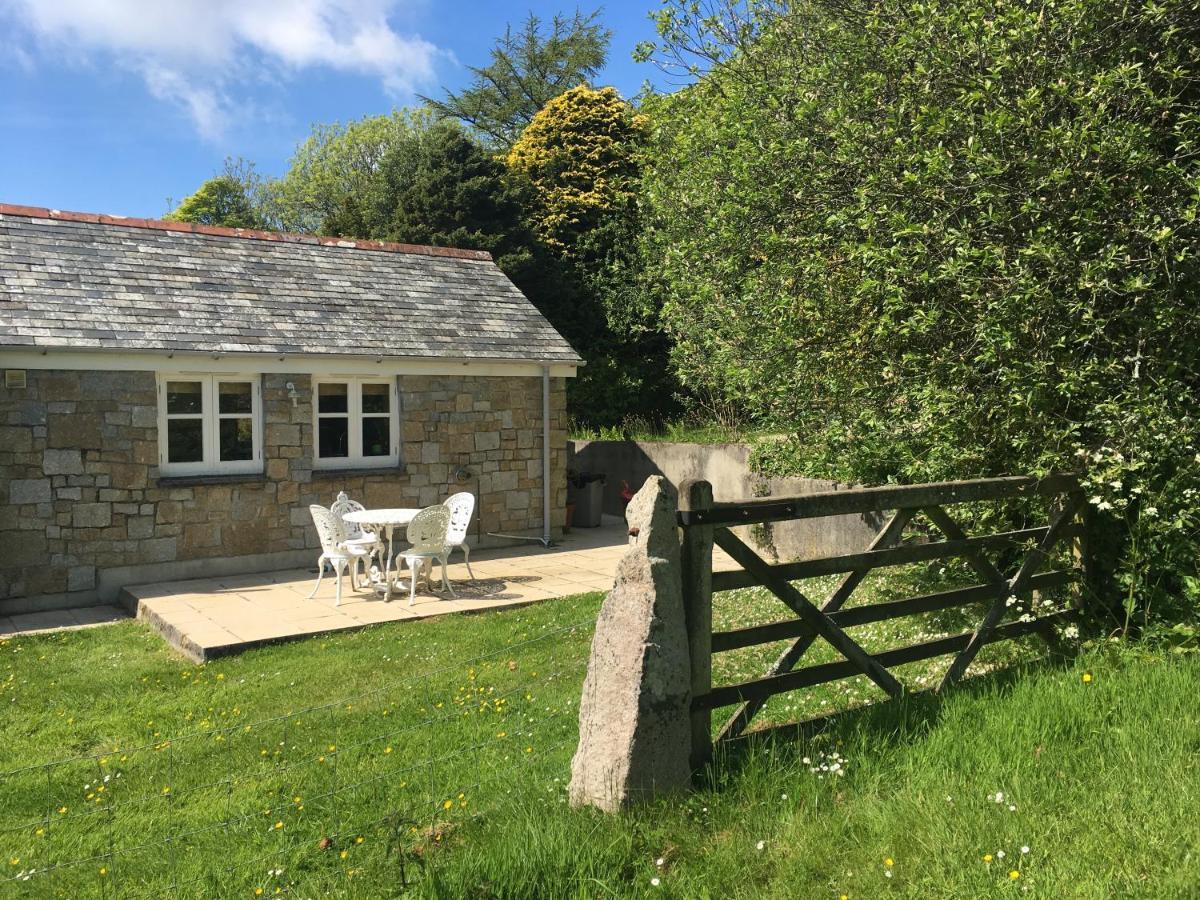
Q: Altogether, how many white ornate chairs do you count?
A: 4